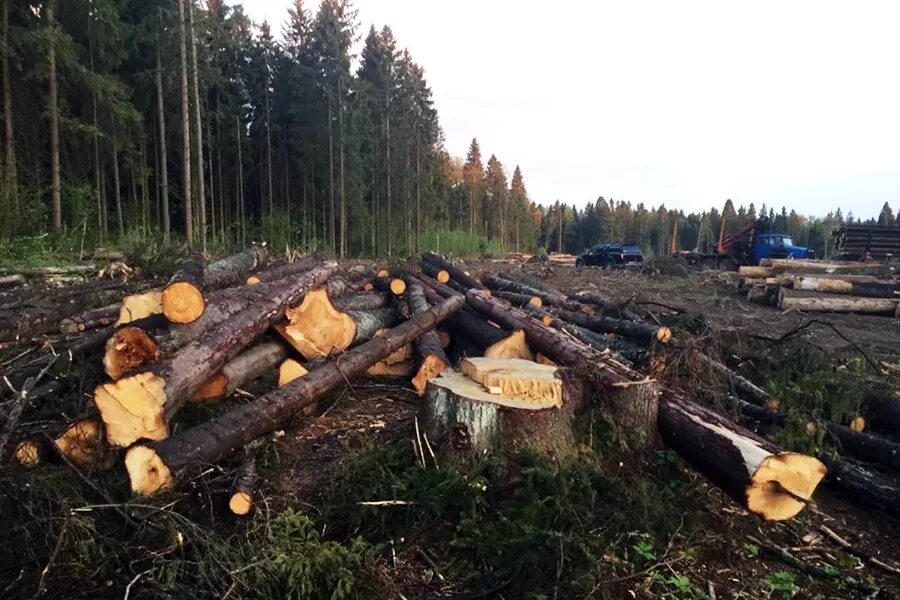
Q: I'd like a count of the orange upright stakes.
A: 2